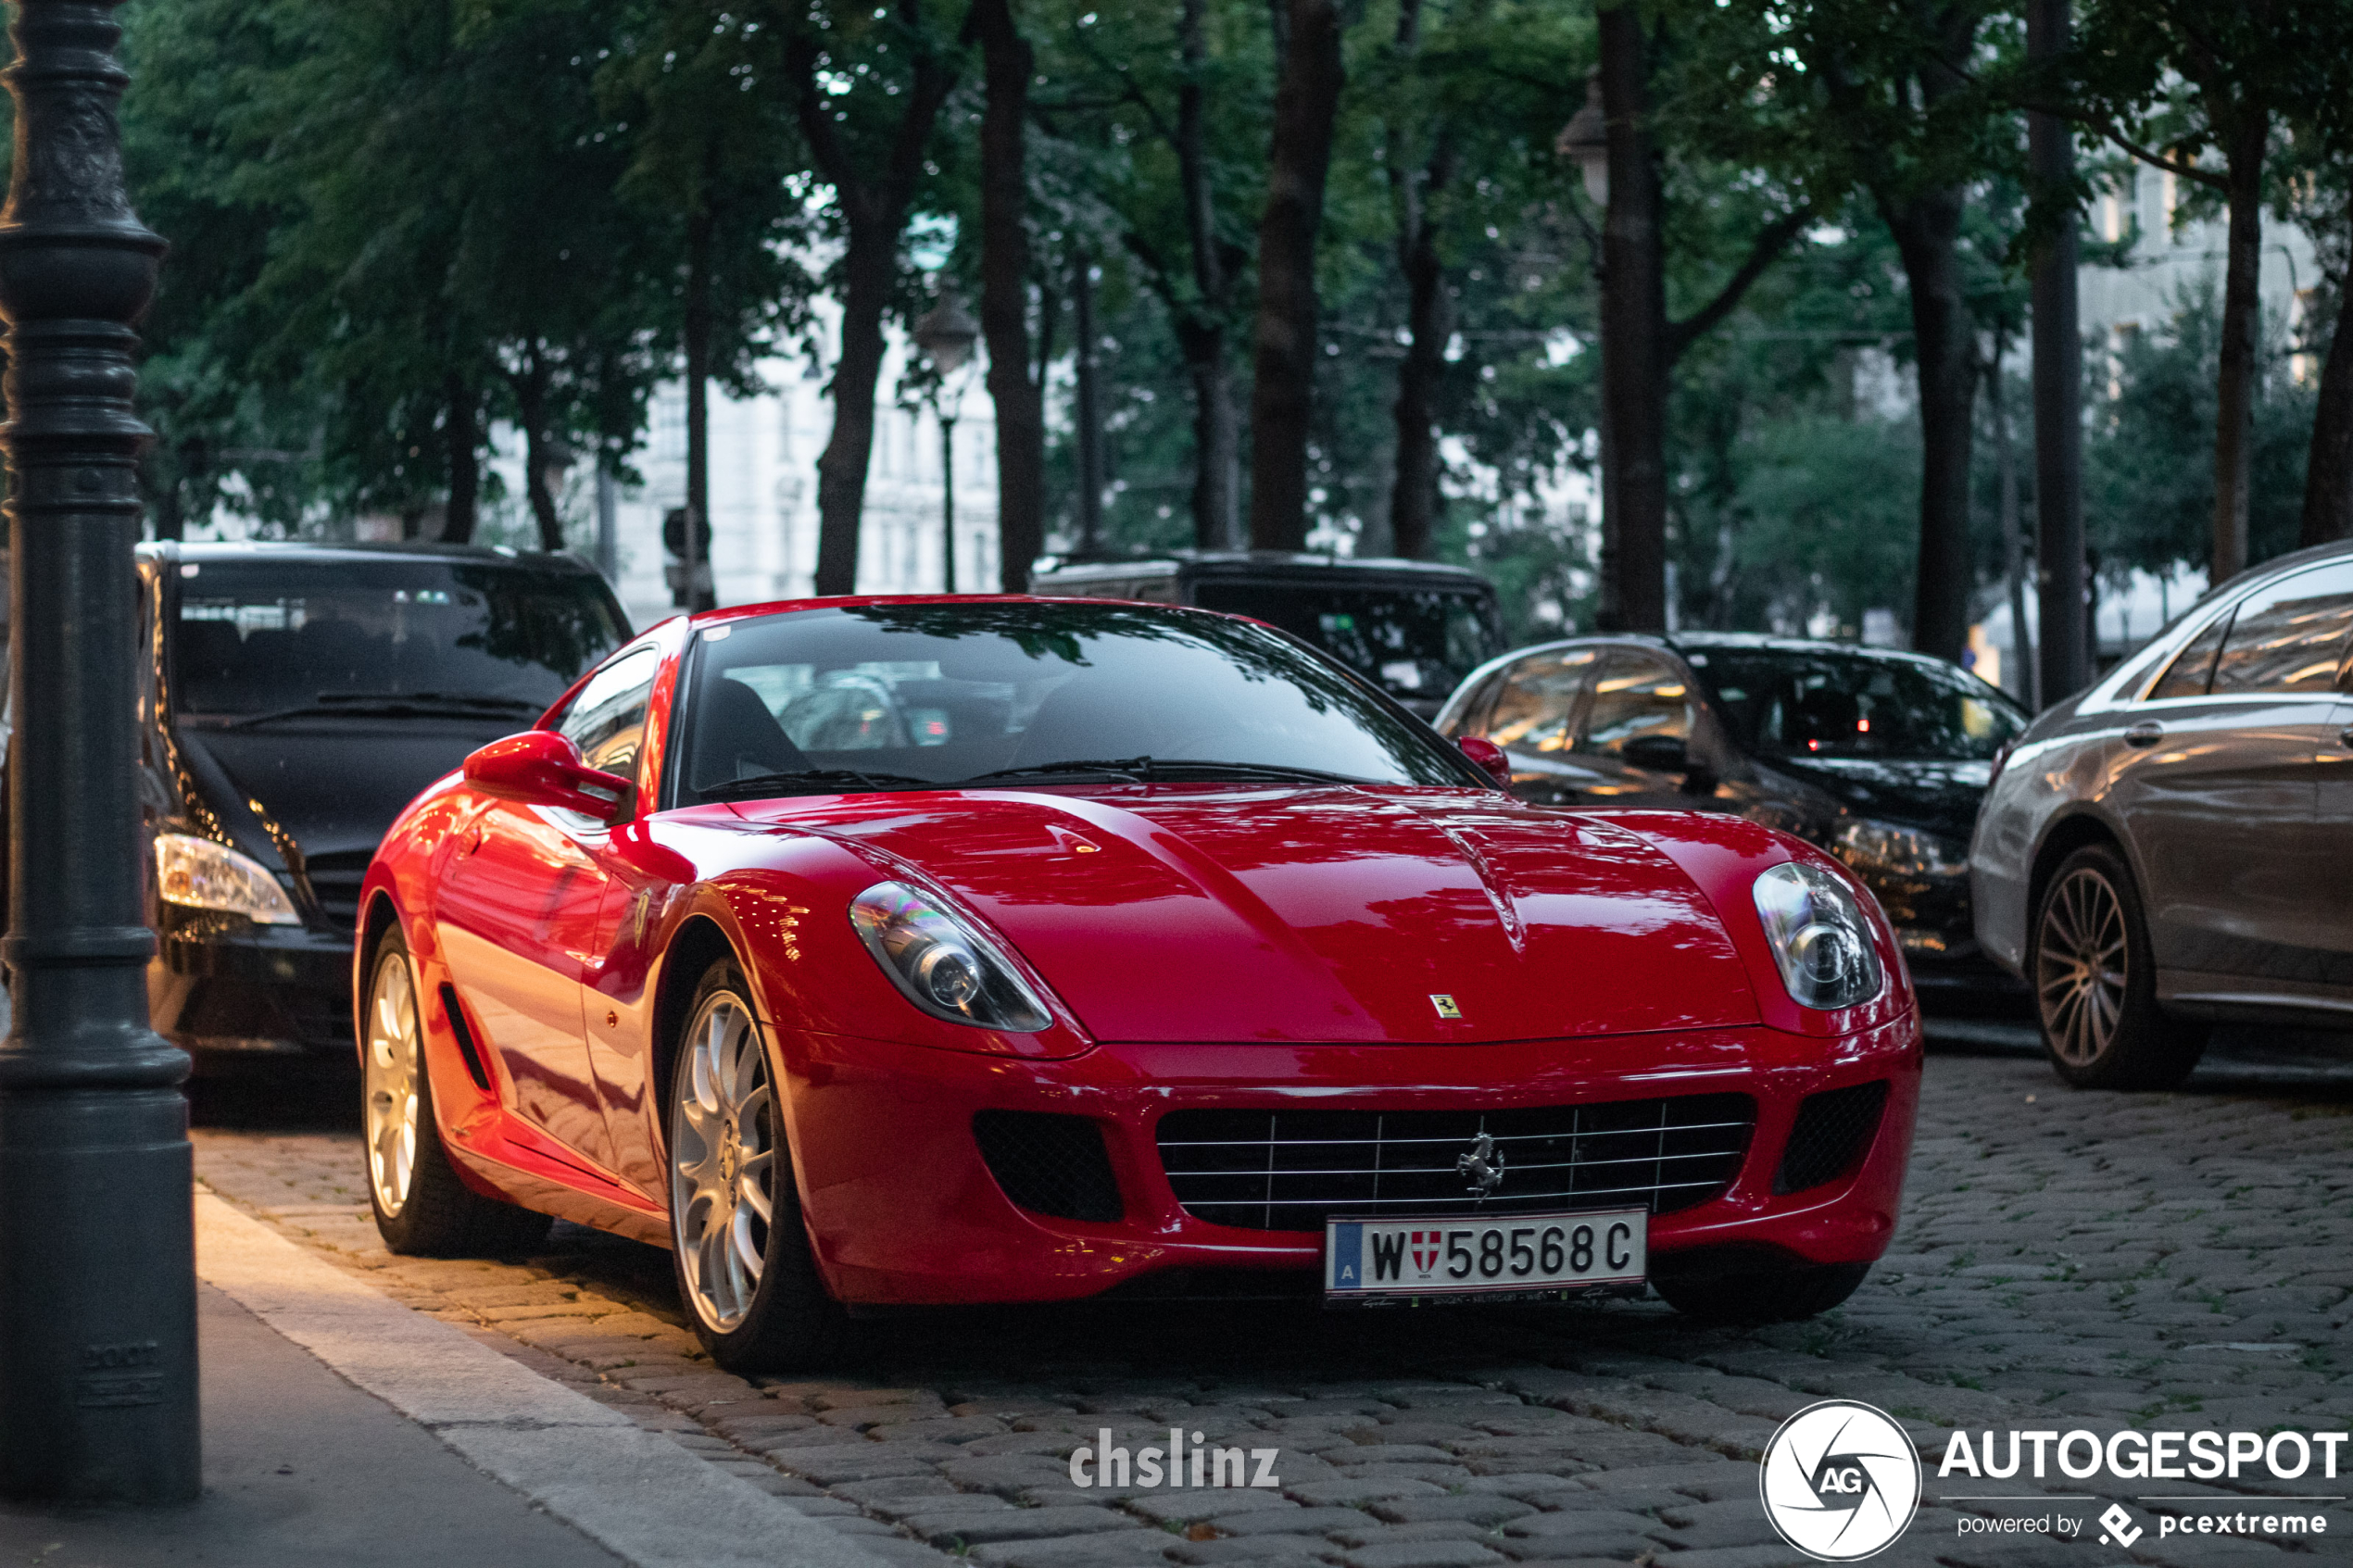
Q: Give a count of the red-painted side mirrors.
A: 2